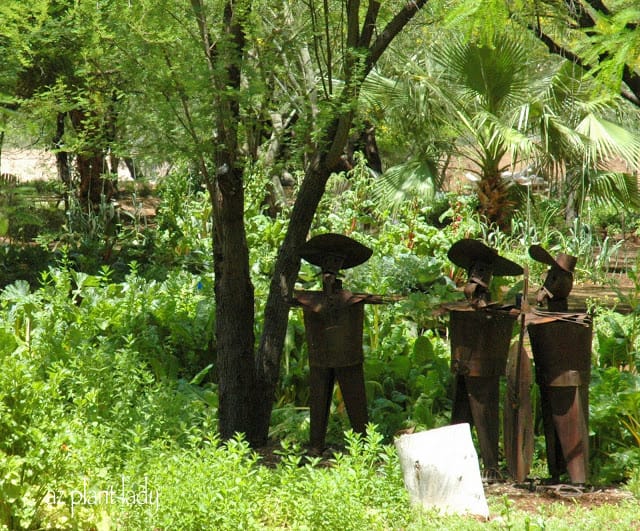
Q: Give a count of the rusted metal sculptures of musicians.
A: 3